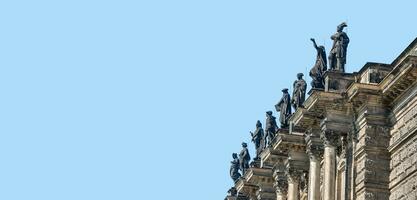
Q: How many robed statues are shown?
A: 8